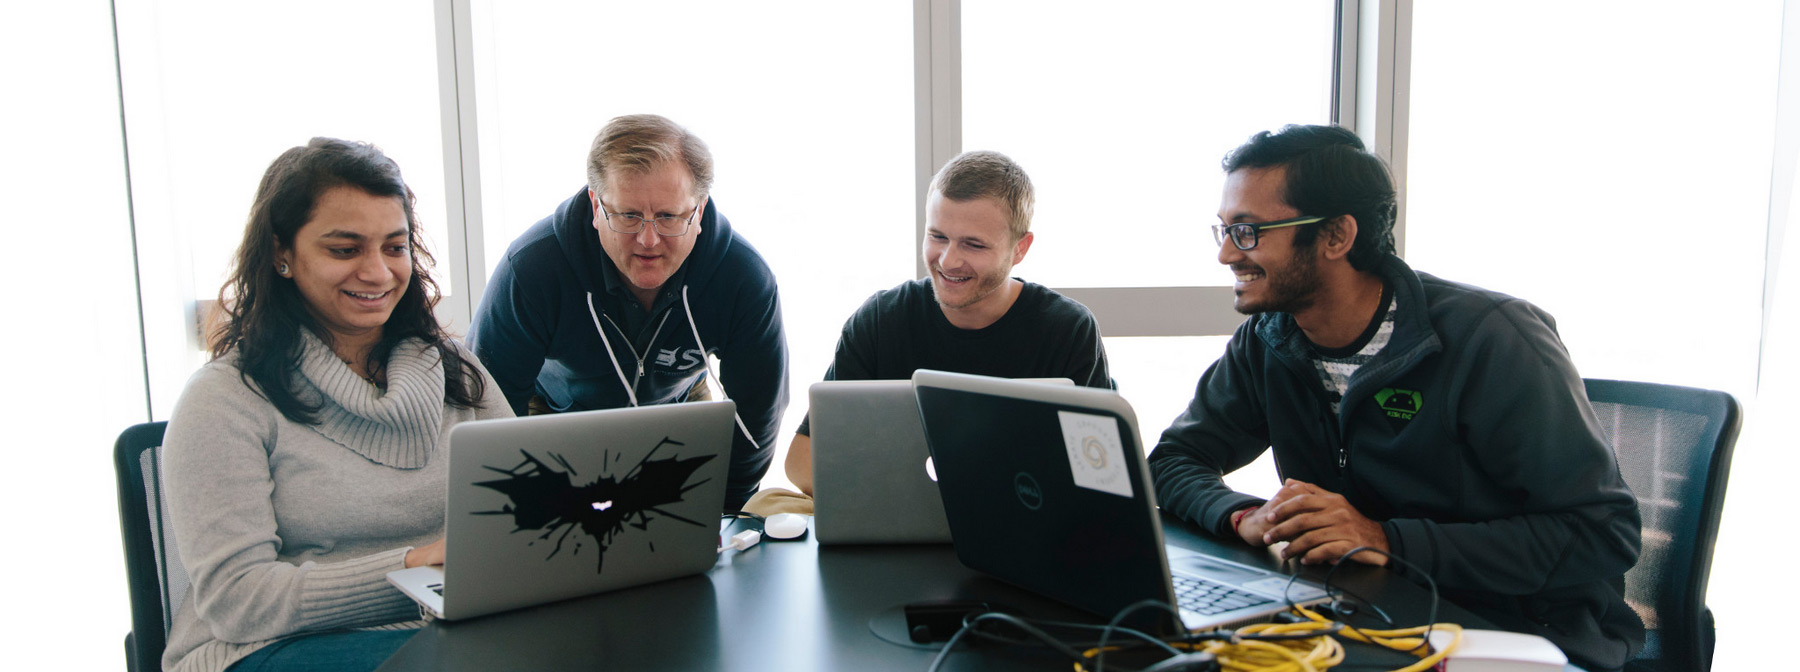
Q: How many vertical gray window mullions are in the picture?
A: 3